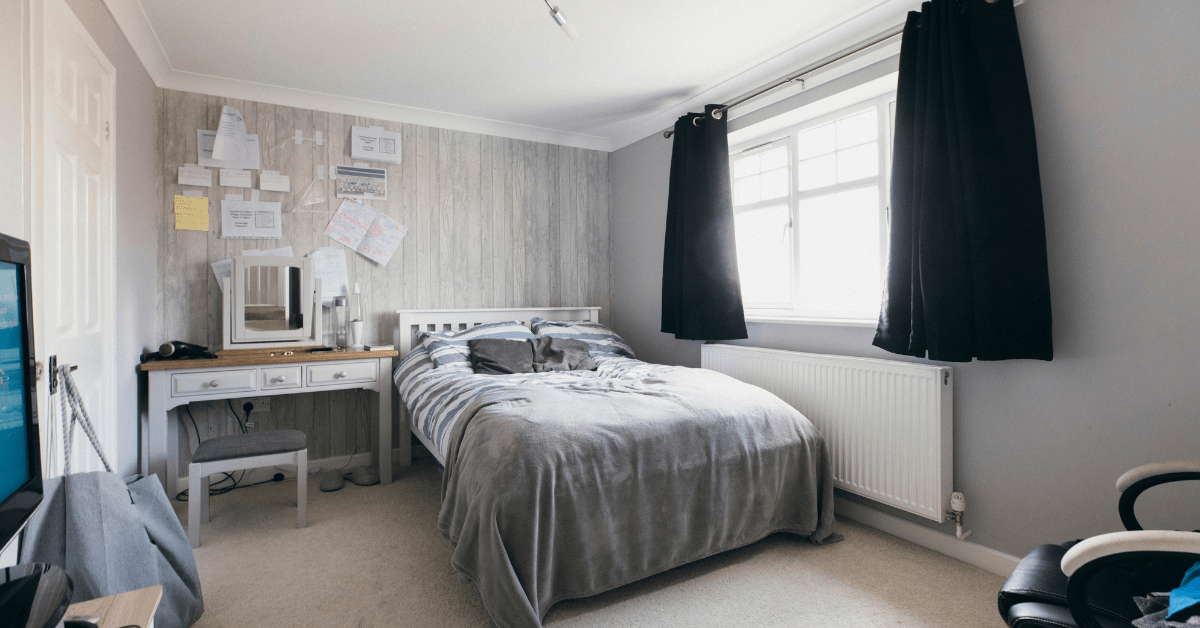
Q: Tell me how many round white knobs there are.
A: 3